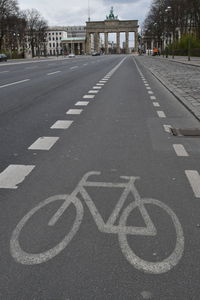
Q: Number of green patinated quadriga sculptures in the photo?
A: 1